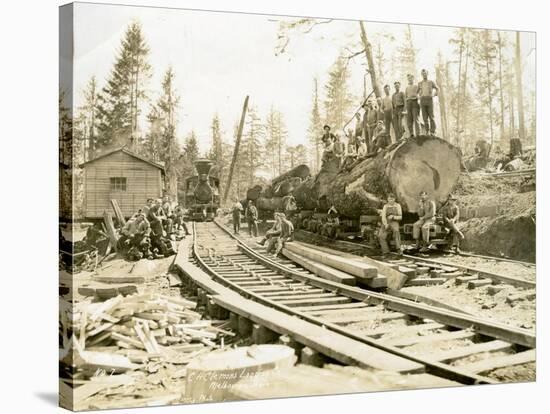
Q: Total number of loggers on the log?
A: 13